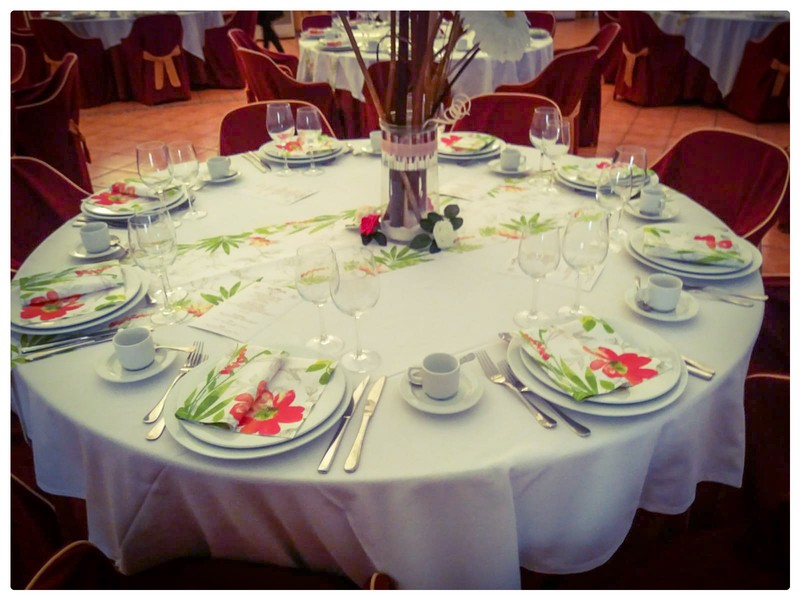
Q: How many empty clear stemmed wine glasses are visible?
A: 14